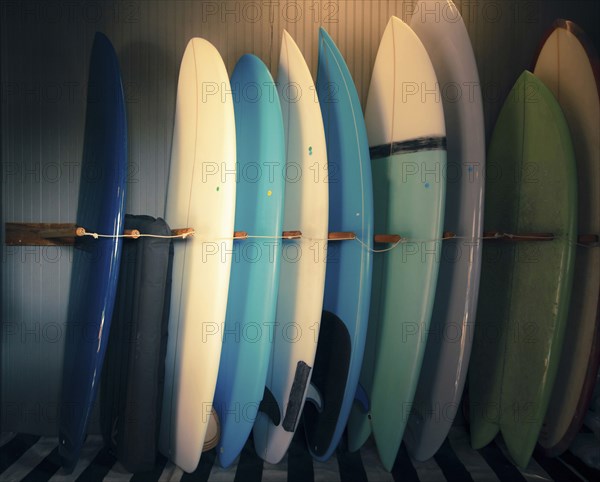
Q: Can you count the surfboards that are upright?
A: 9